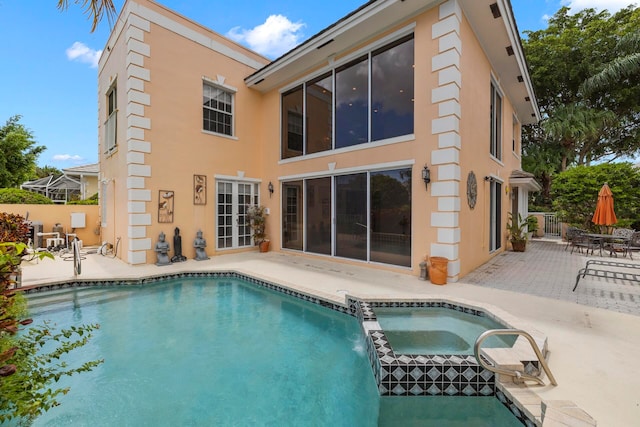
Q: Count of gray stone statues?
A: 2